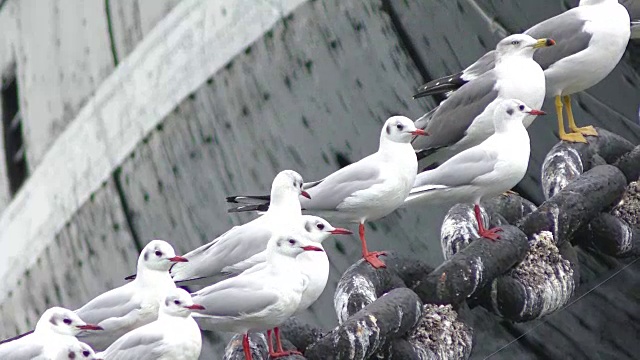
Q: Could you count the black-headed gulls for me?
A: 9